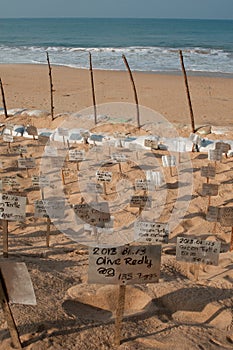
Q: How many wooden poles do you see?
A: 5